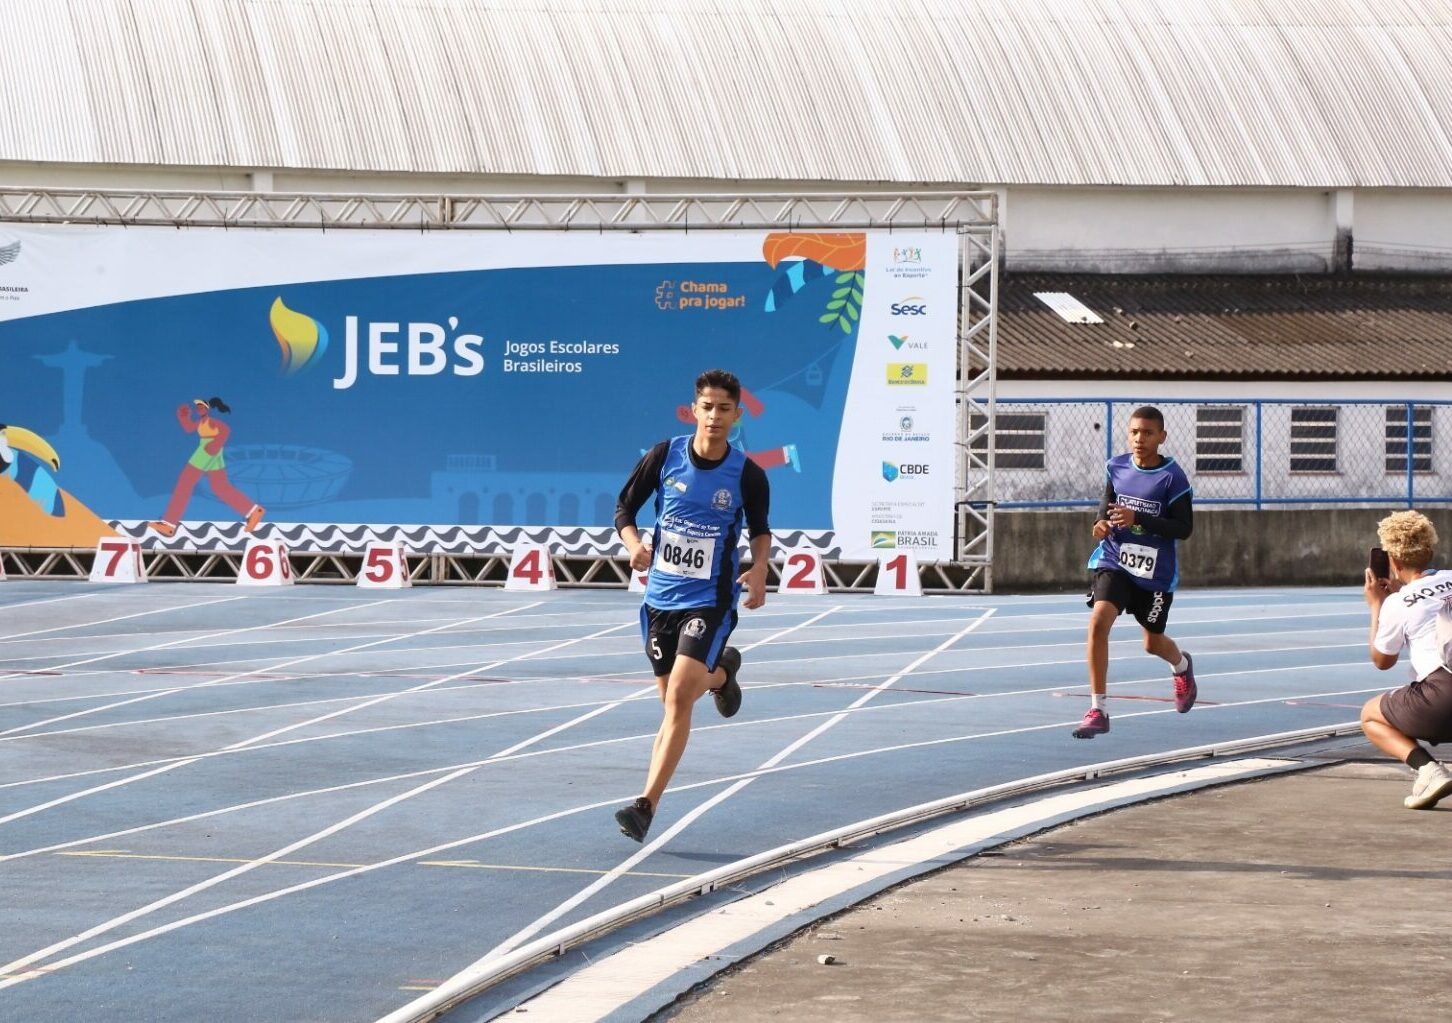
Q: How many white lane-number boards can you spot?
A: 7